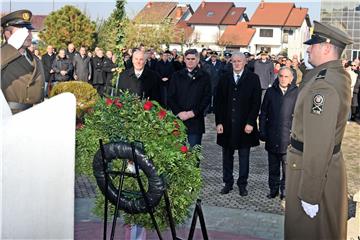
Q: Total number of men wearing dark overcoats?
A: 4